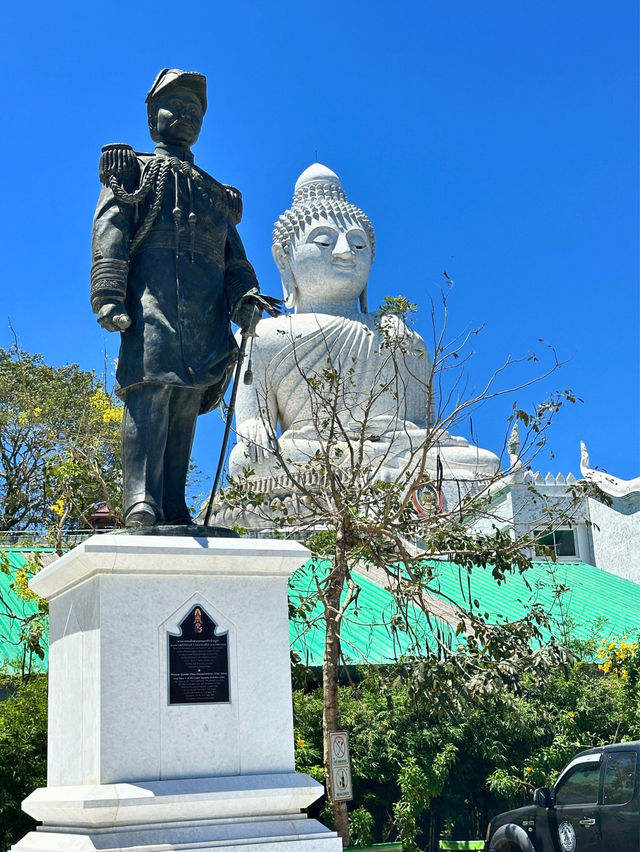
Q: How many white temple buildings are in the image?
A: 1